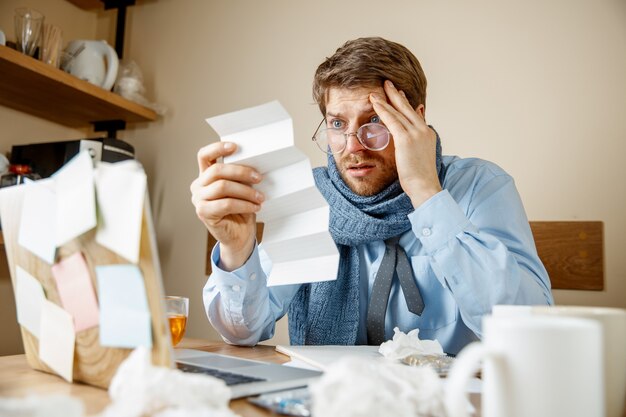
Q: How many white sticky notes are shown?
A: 5